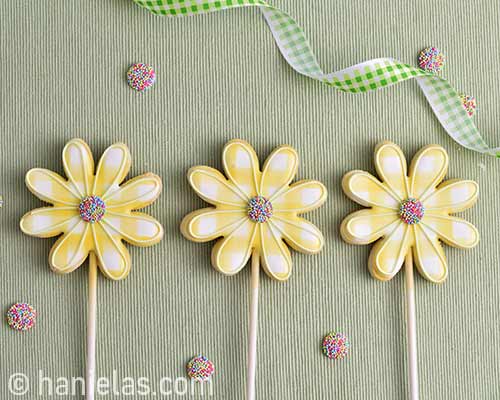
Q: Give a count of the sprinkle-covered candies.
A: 9